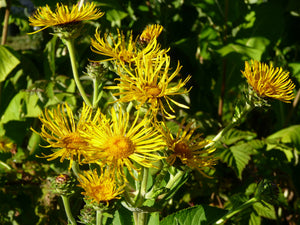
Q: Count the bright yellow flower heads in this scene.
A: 9